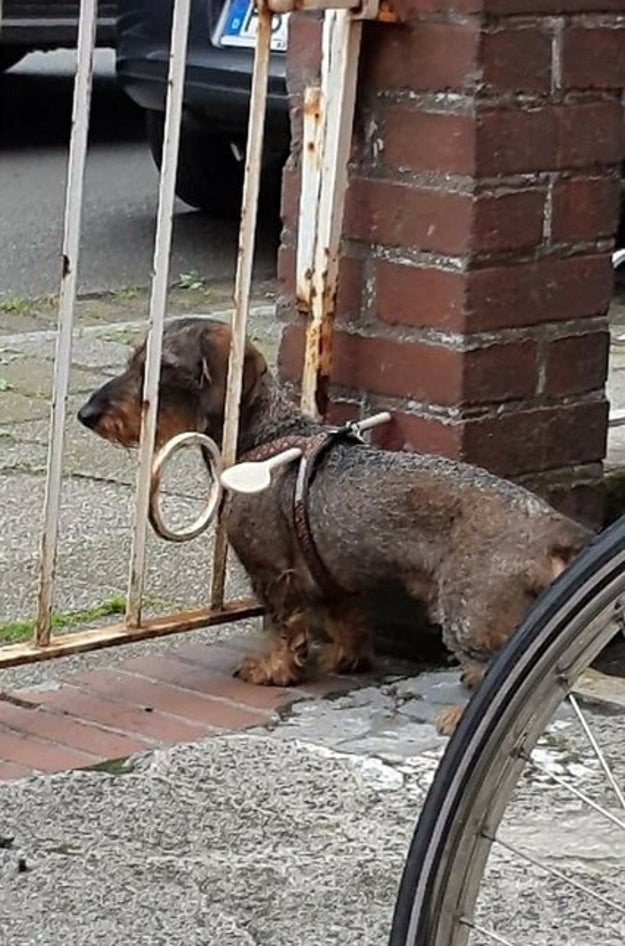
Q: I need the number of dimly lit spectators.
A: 0